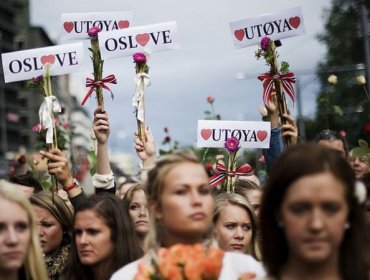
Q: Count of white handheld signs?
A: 5